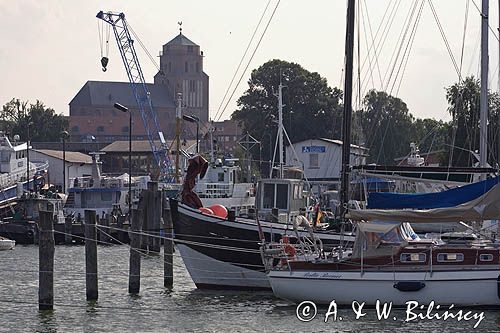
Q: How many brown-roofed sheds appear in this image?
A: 2